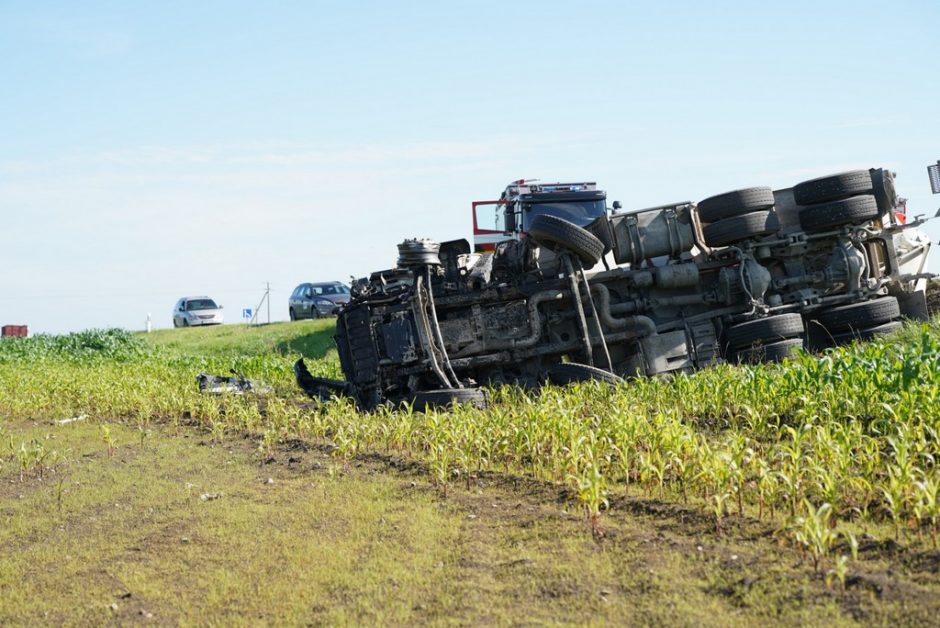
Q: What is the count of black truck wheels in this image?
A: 11